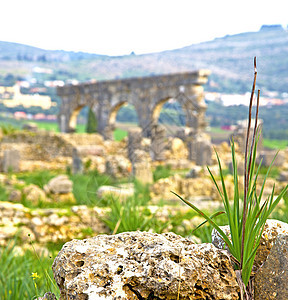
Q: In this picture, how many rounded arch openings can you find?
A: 3